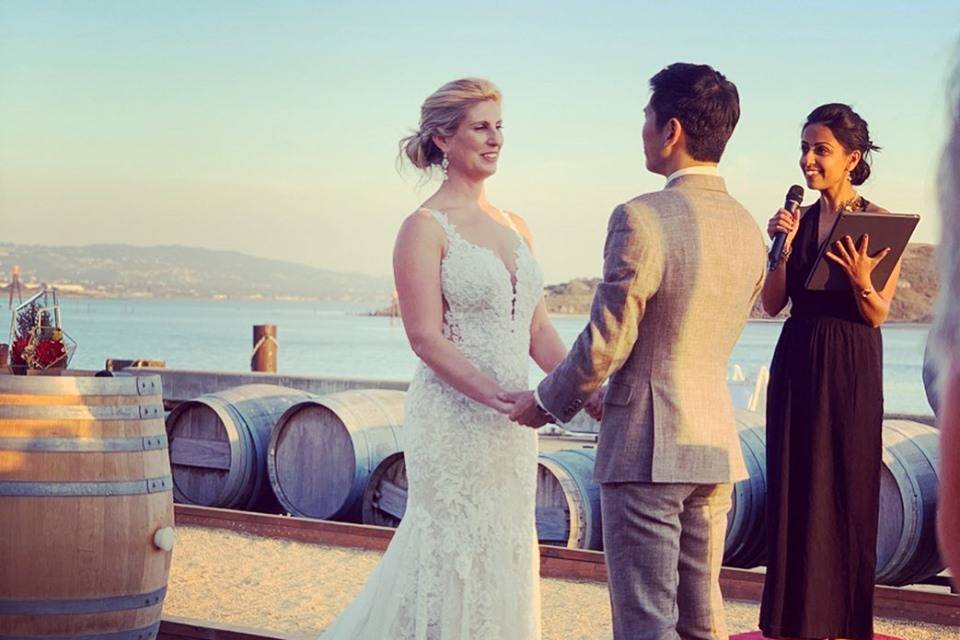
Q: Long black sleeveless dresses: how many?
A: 1